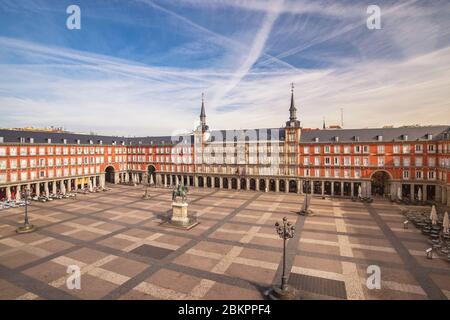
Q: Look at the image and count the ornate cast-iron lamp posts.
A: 4